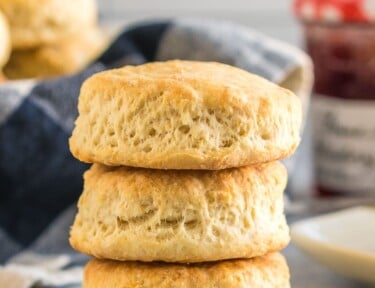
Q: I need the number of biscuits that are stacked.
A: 3